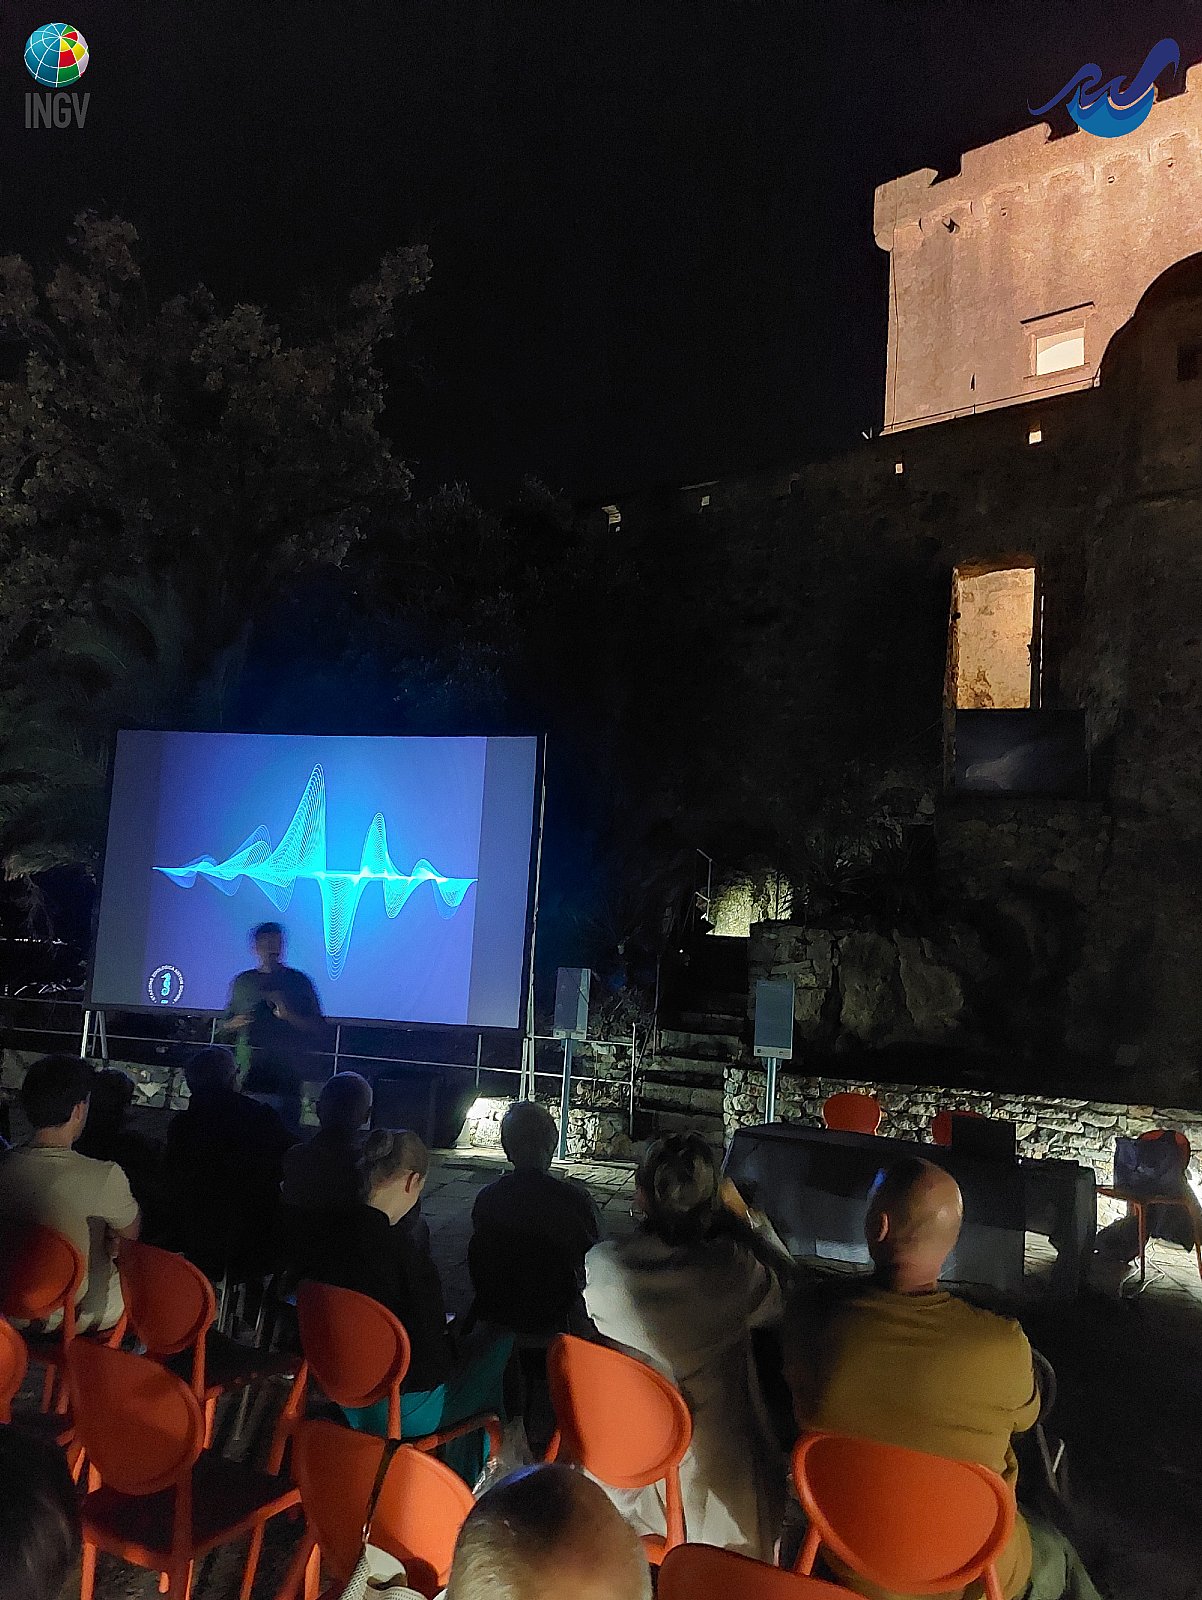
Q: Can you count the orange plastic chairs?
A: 12